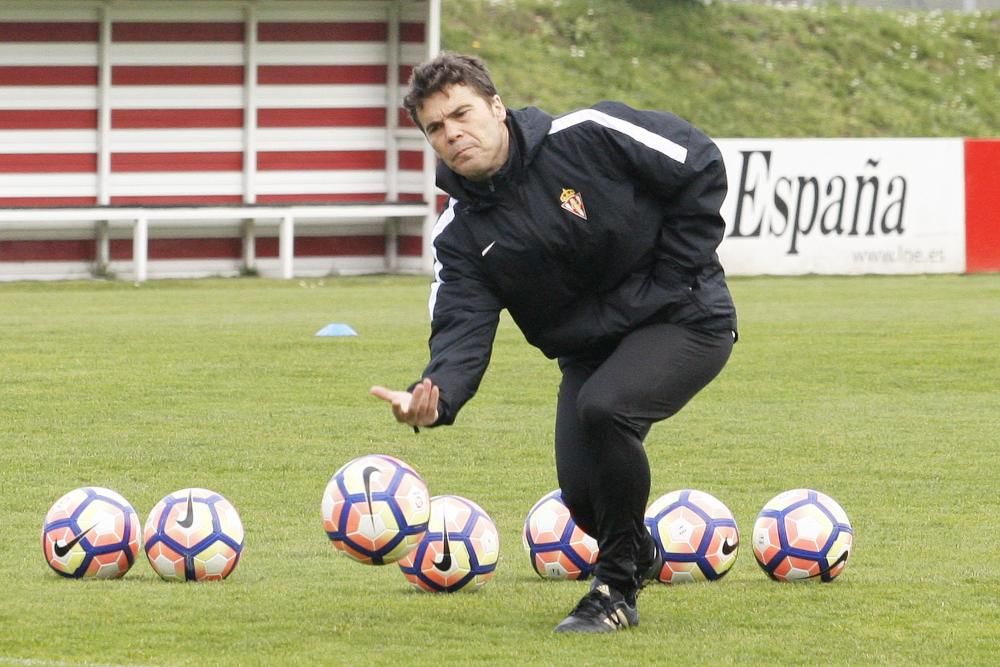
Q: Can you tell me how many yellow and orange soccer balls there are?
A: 7